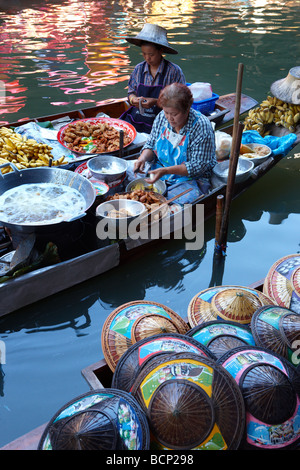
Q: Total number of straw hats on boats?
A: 11